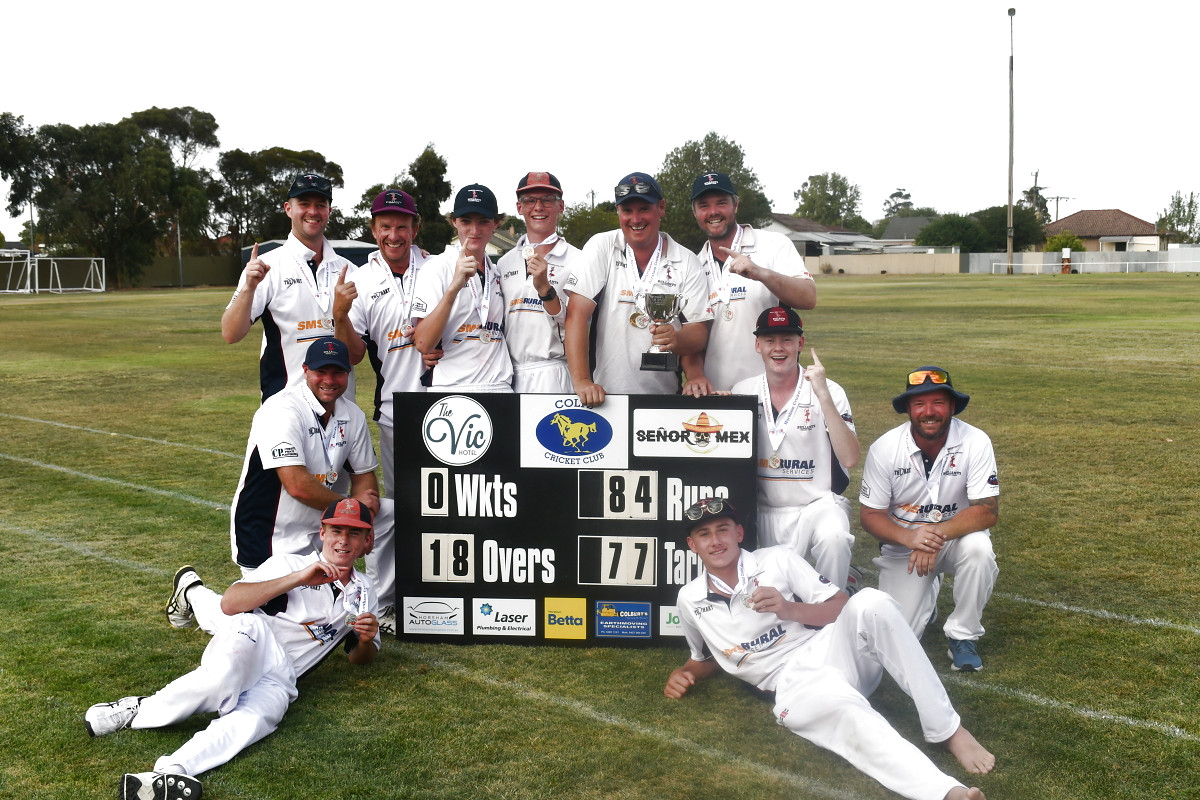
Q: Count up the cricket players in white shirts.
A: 11